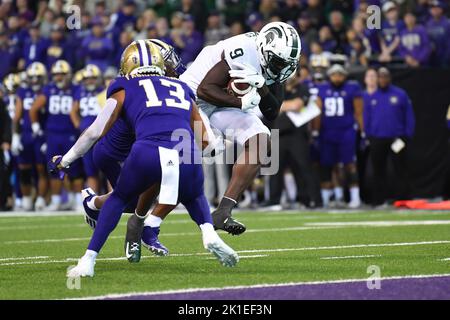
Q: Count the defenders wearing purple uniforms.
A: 2